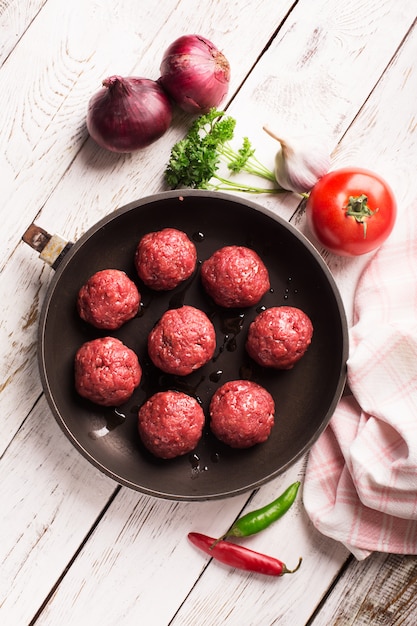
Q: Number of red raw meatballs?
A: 8